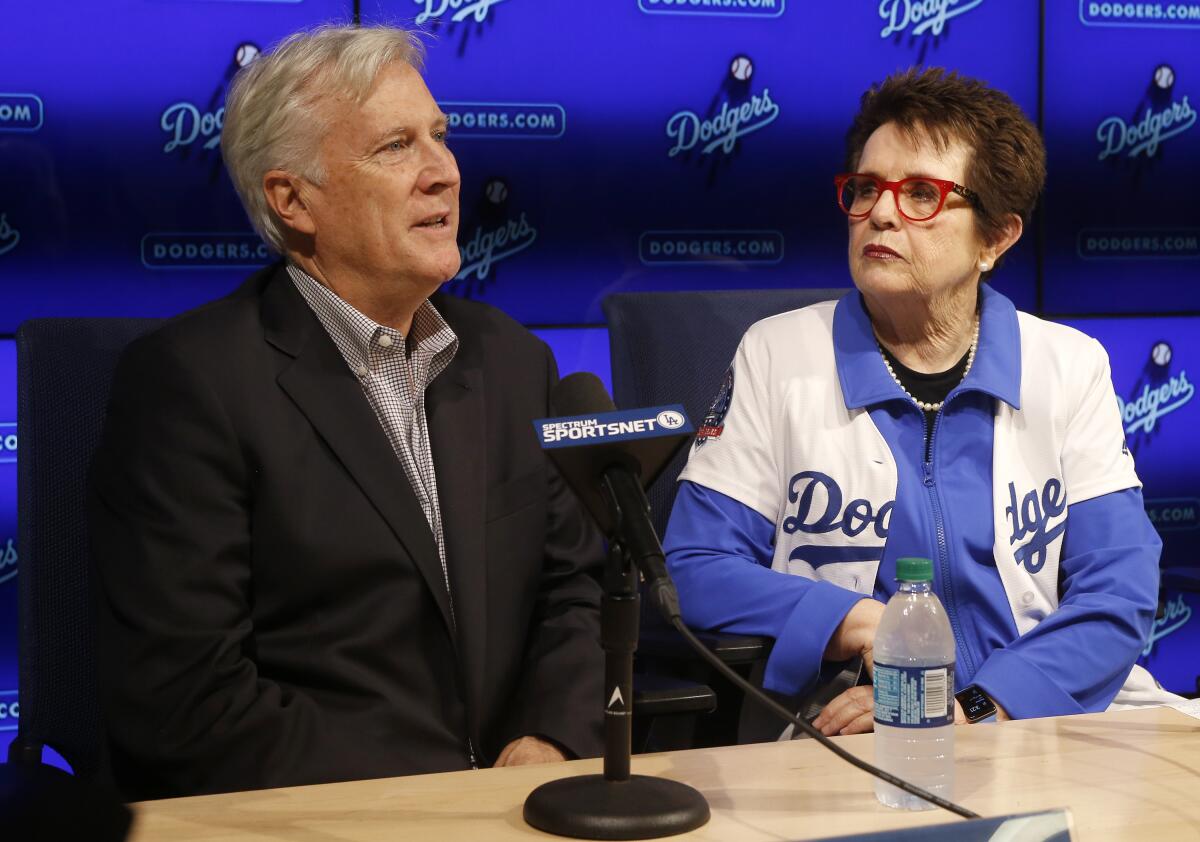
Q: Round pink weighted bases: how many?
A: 0